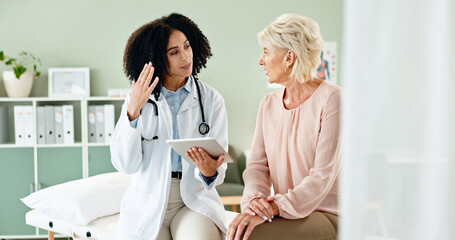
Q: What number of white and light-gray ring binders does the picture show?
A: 9